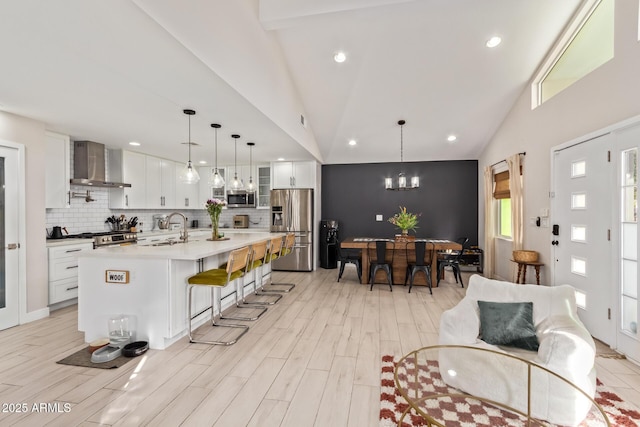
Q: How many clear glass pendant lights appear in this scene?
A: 4